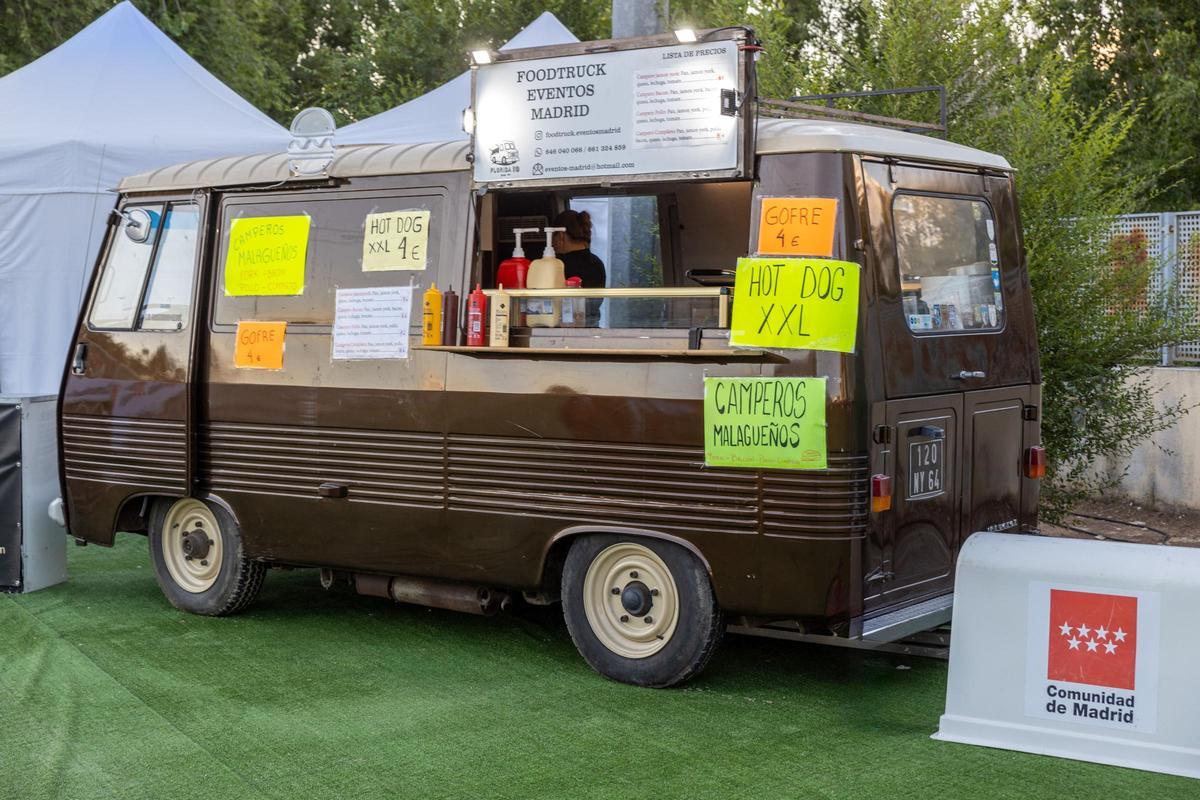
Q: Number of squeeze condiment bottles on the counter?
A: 4